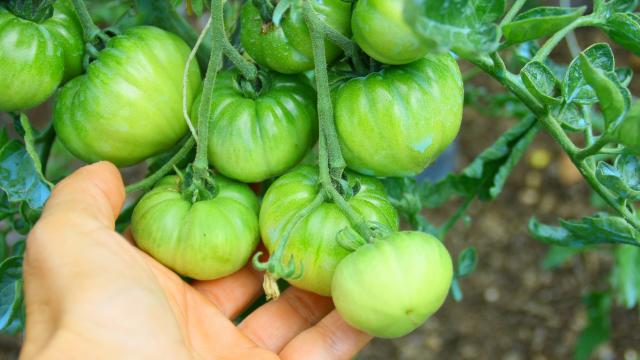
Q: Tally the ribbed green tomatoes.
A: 9